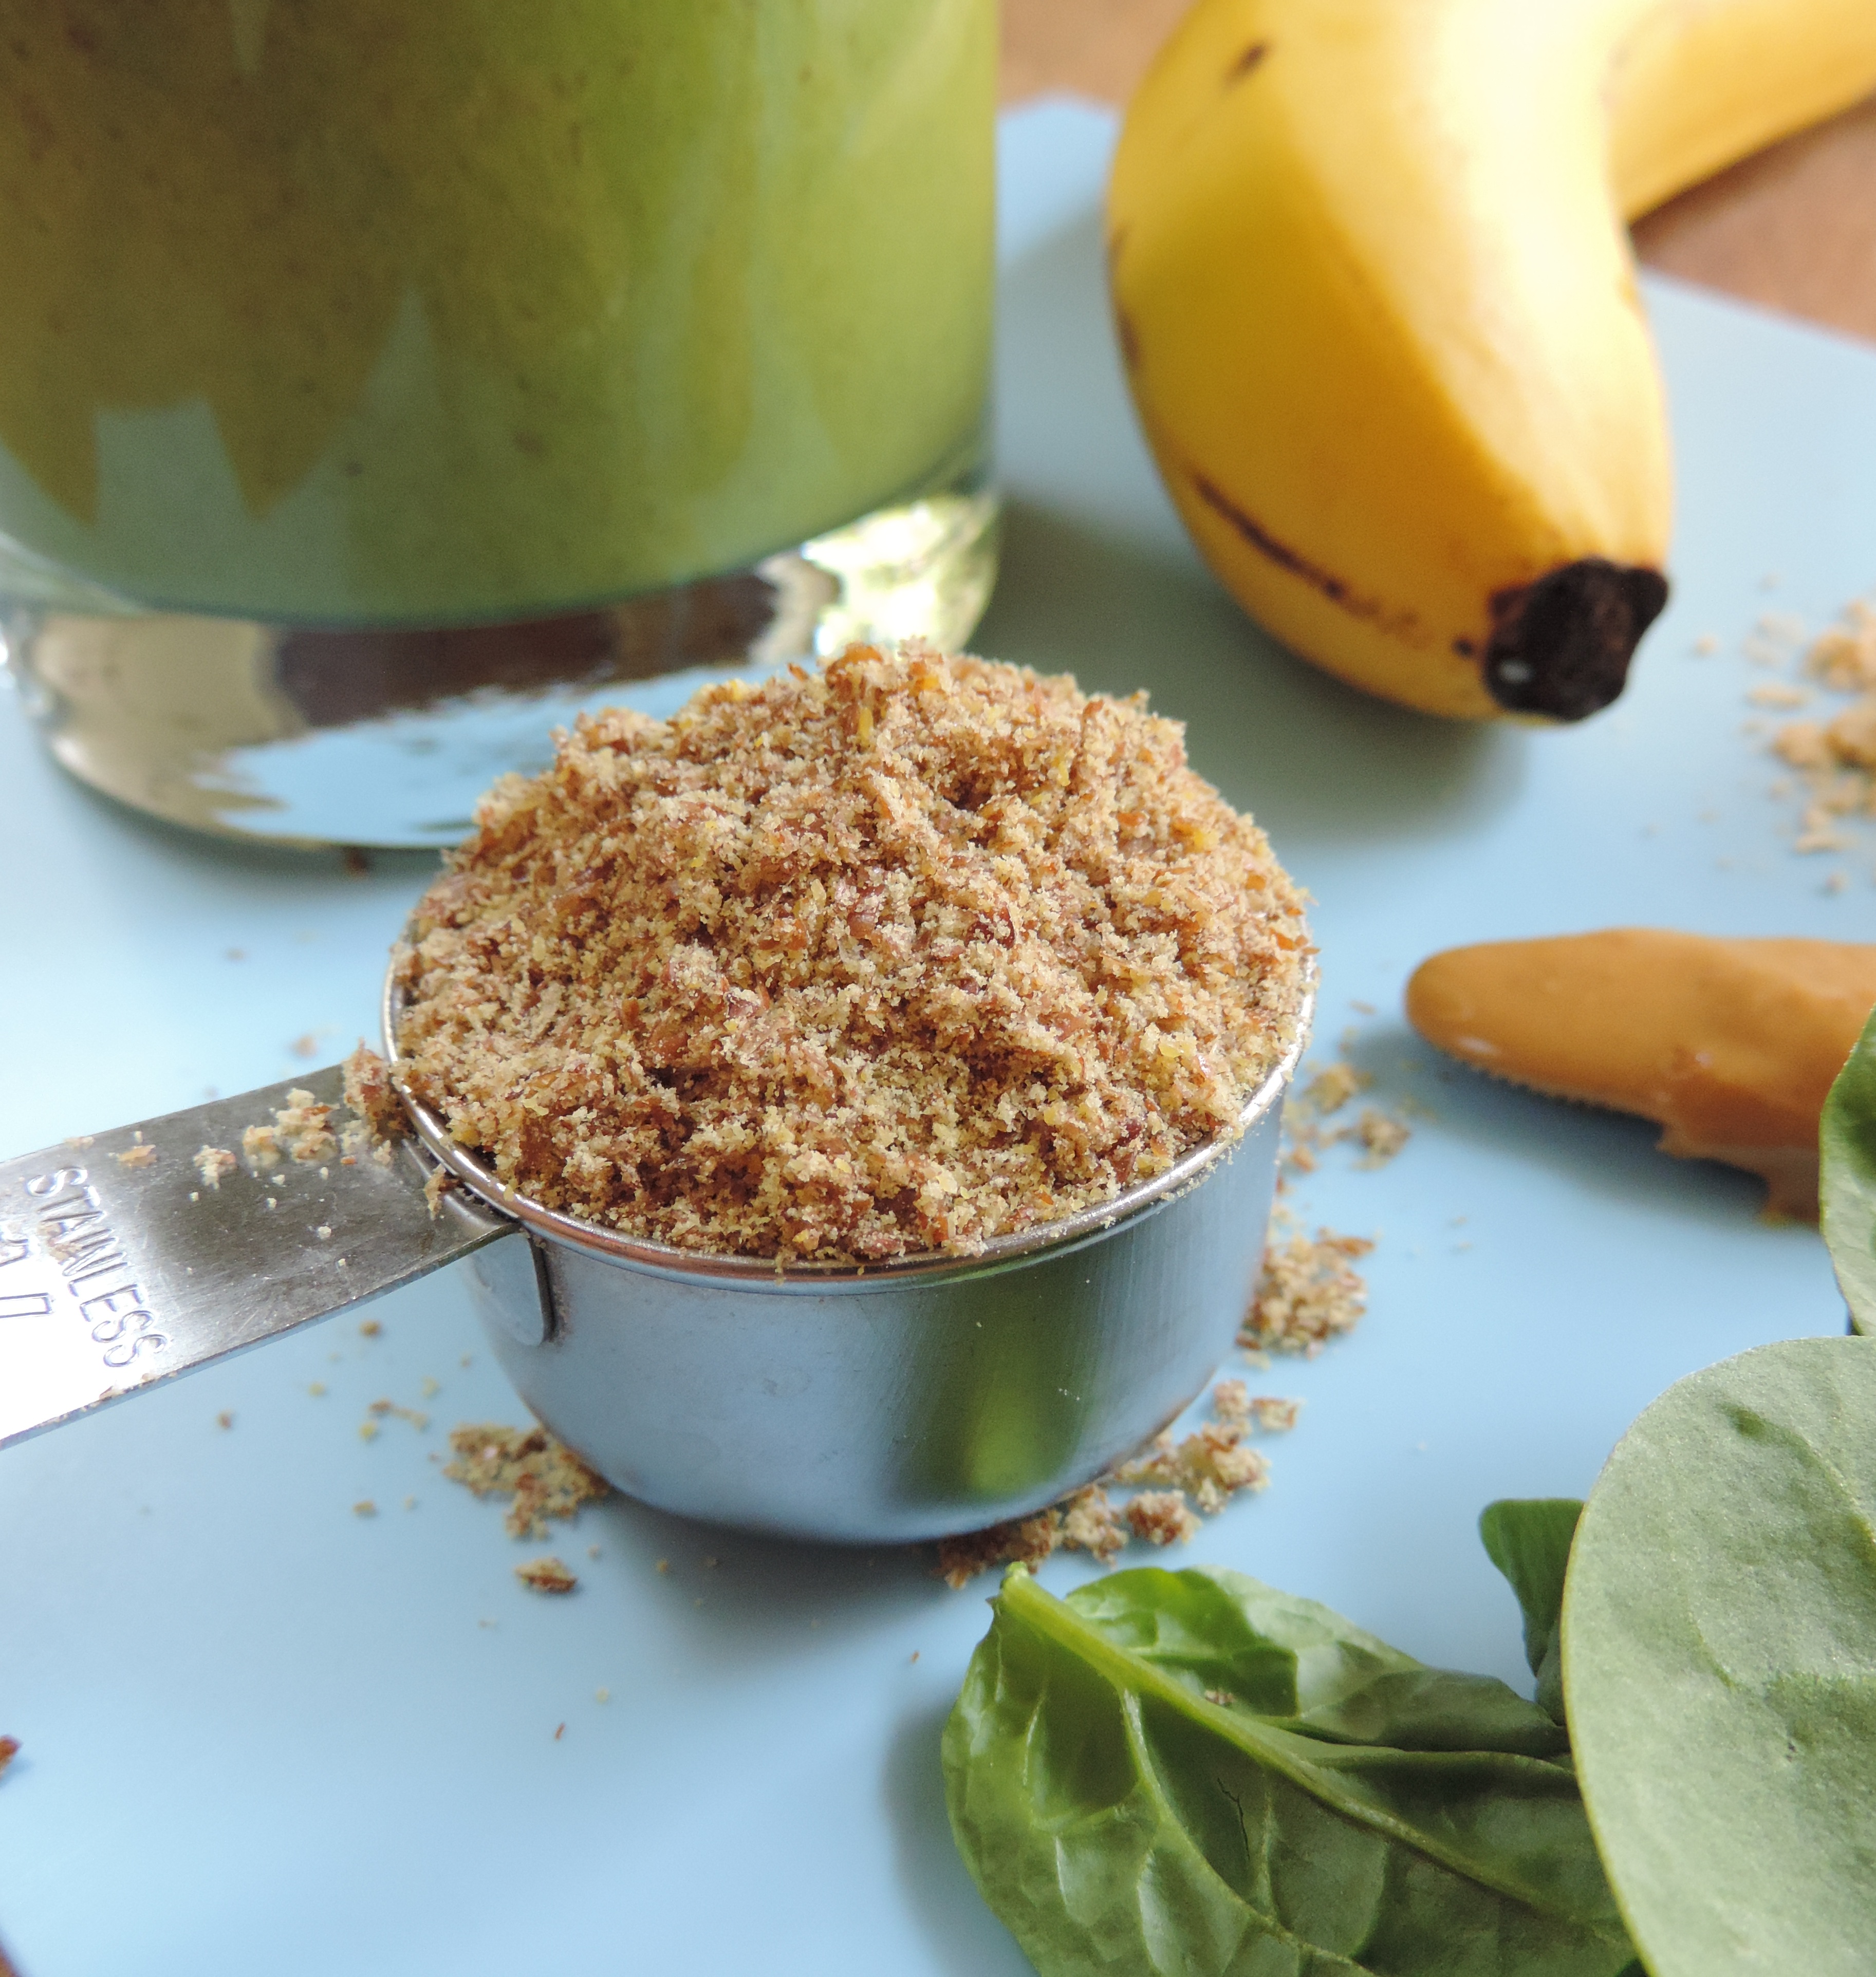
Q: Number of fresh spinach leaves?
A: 4